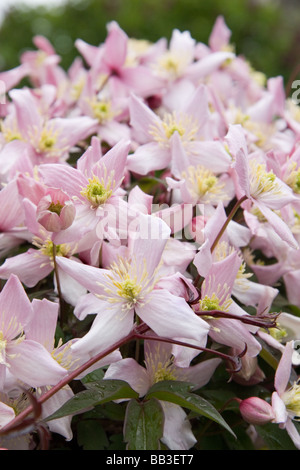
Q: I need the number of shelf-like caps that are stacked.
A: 0